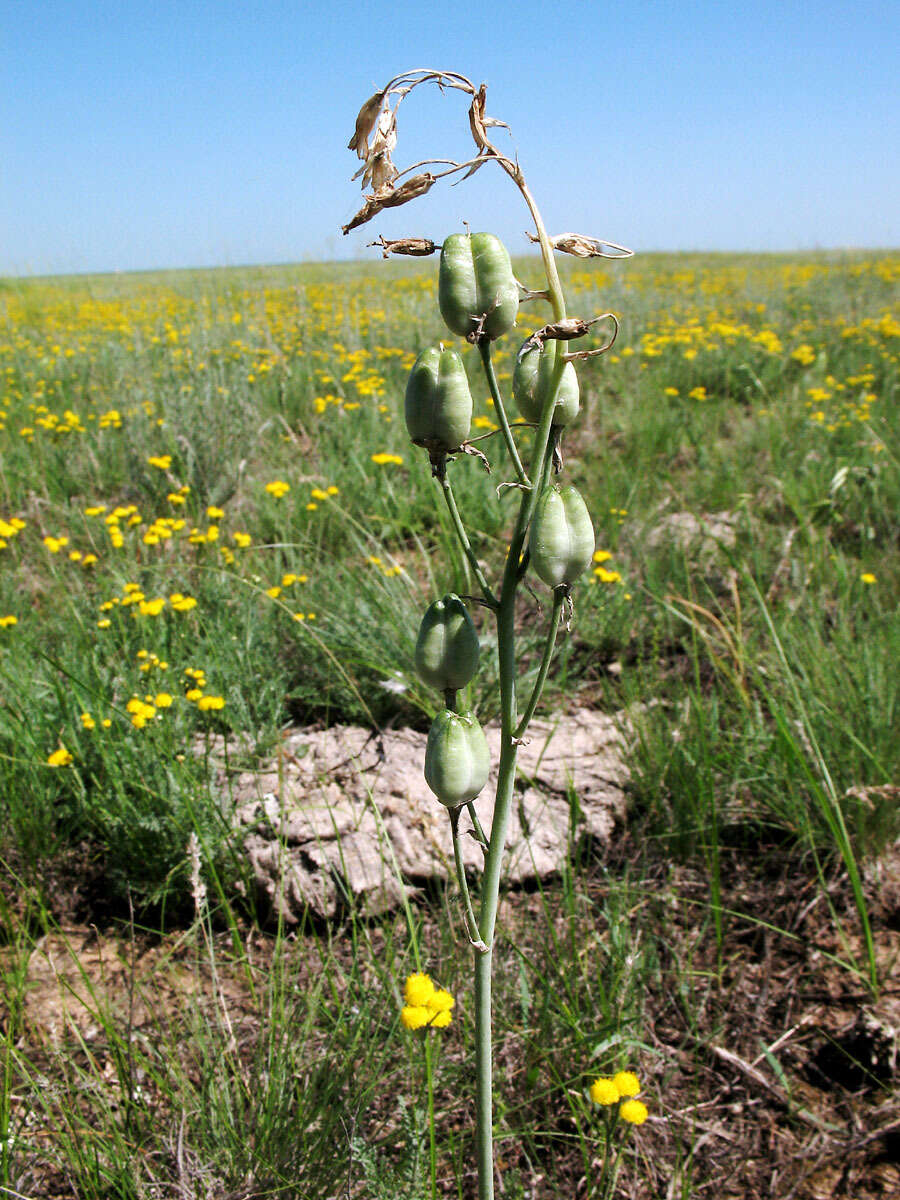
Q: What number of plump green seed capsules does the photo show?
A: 6